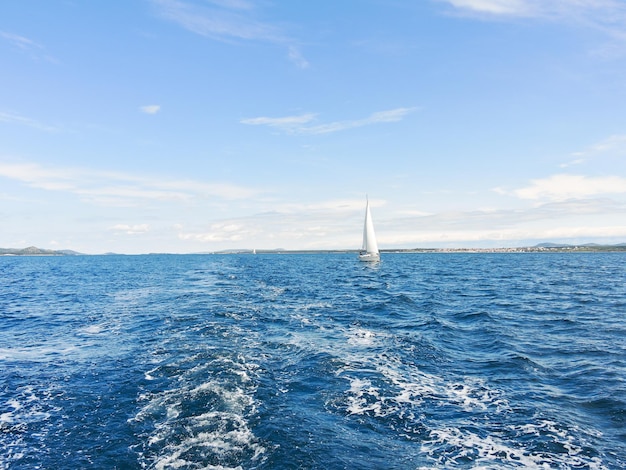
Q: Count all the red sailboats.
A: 0